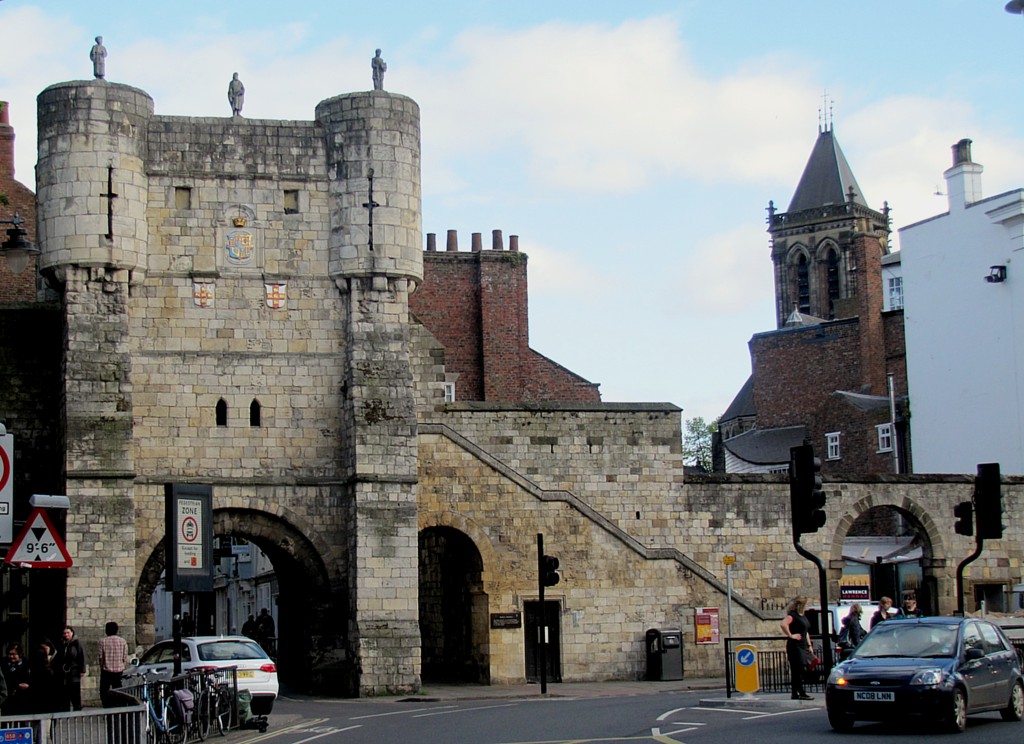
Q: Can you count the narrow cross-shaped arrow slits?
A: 2